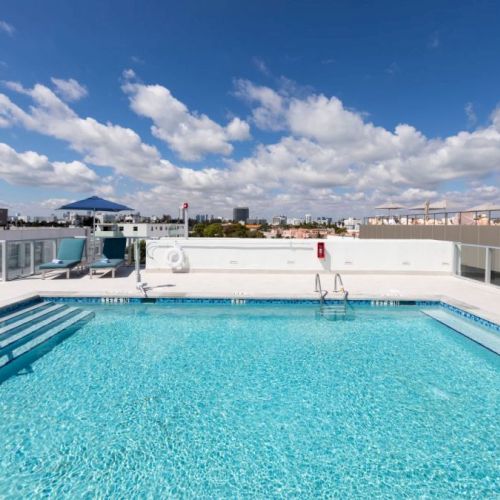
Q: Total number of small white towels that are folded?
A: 2